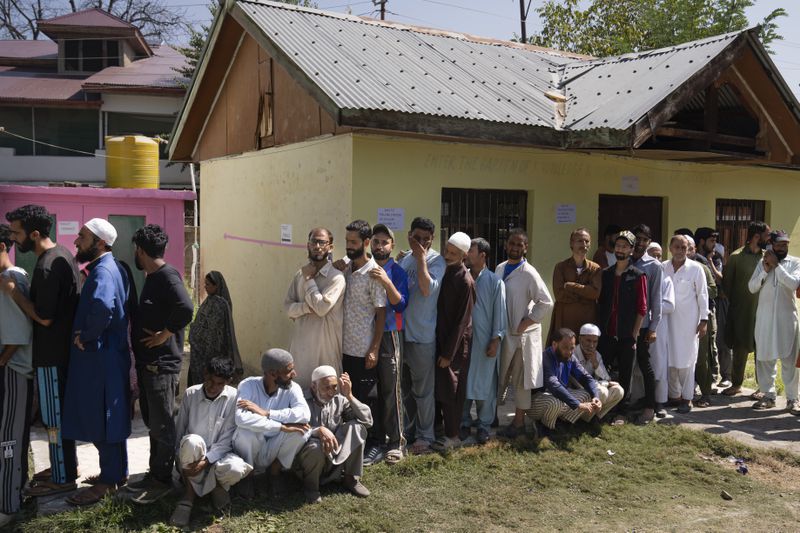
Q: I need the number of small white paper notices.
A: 5